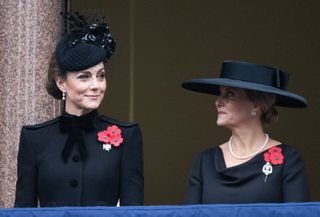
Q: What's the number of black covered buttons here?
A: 2